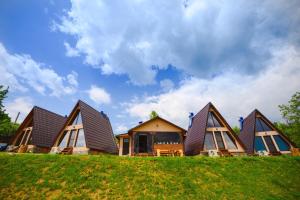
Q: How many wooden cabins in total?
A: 5